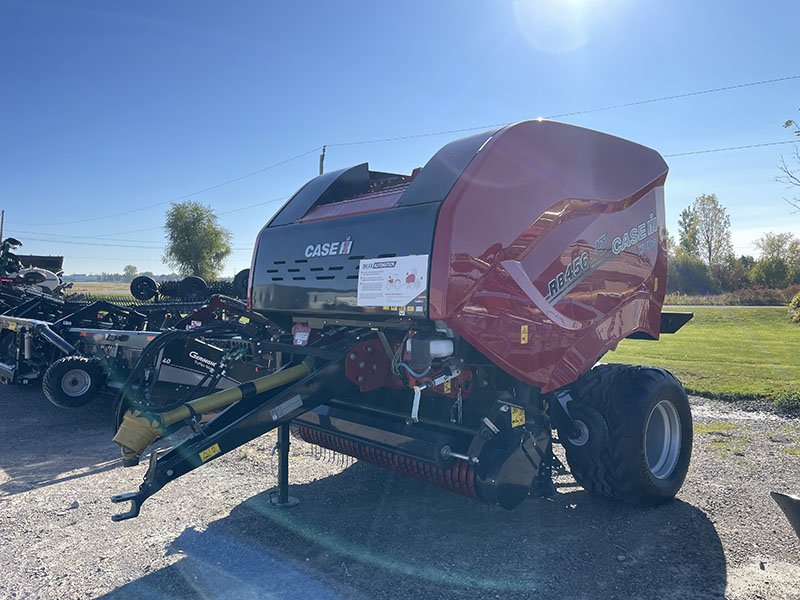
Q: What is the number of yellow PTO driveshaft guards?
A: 1